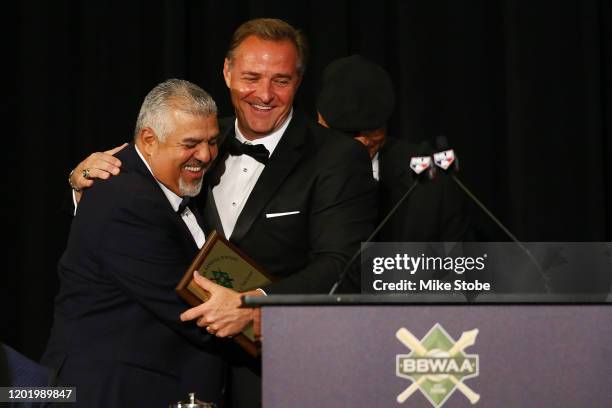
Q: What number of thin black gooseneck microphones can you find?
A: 2